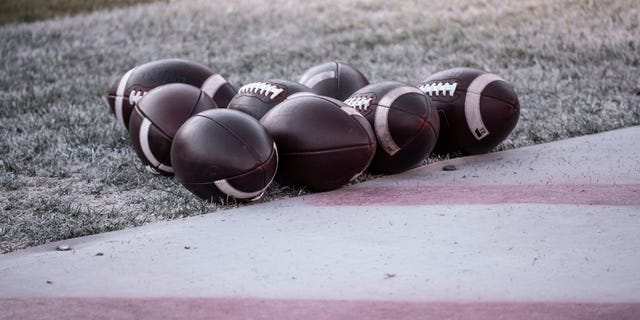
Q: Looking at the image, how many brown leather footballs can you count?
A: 8